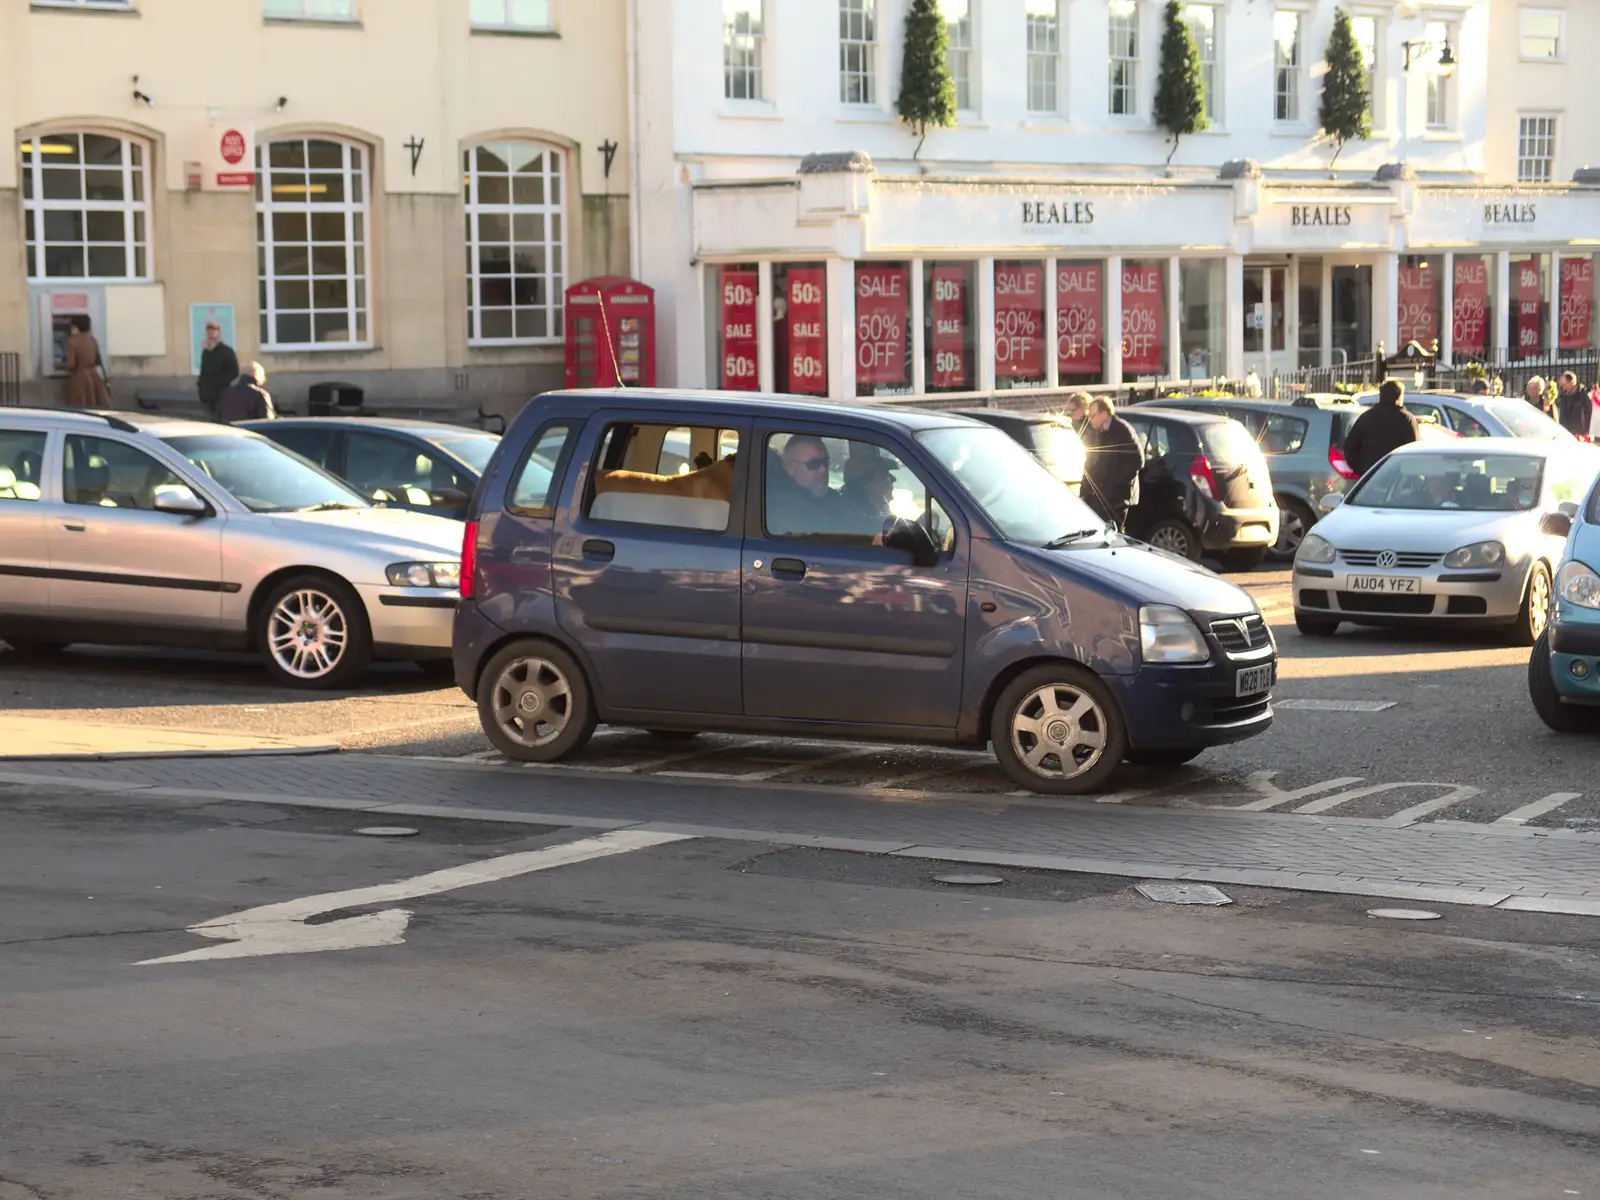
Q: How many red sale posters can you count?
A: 11